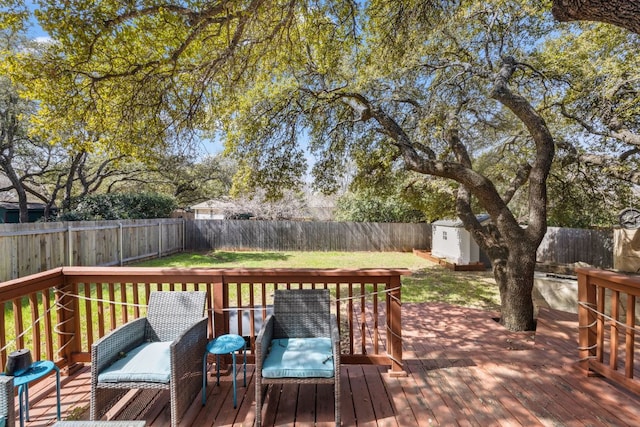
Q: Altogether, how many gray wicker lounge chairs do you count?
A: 2